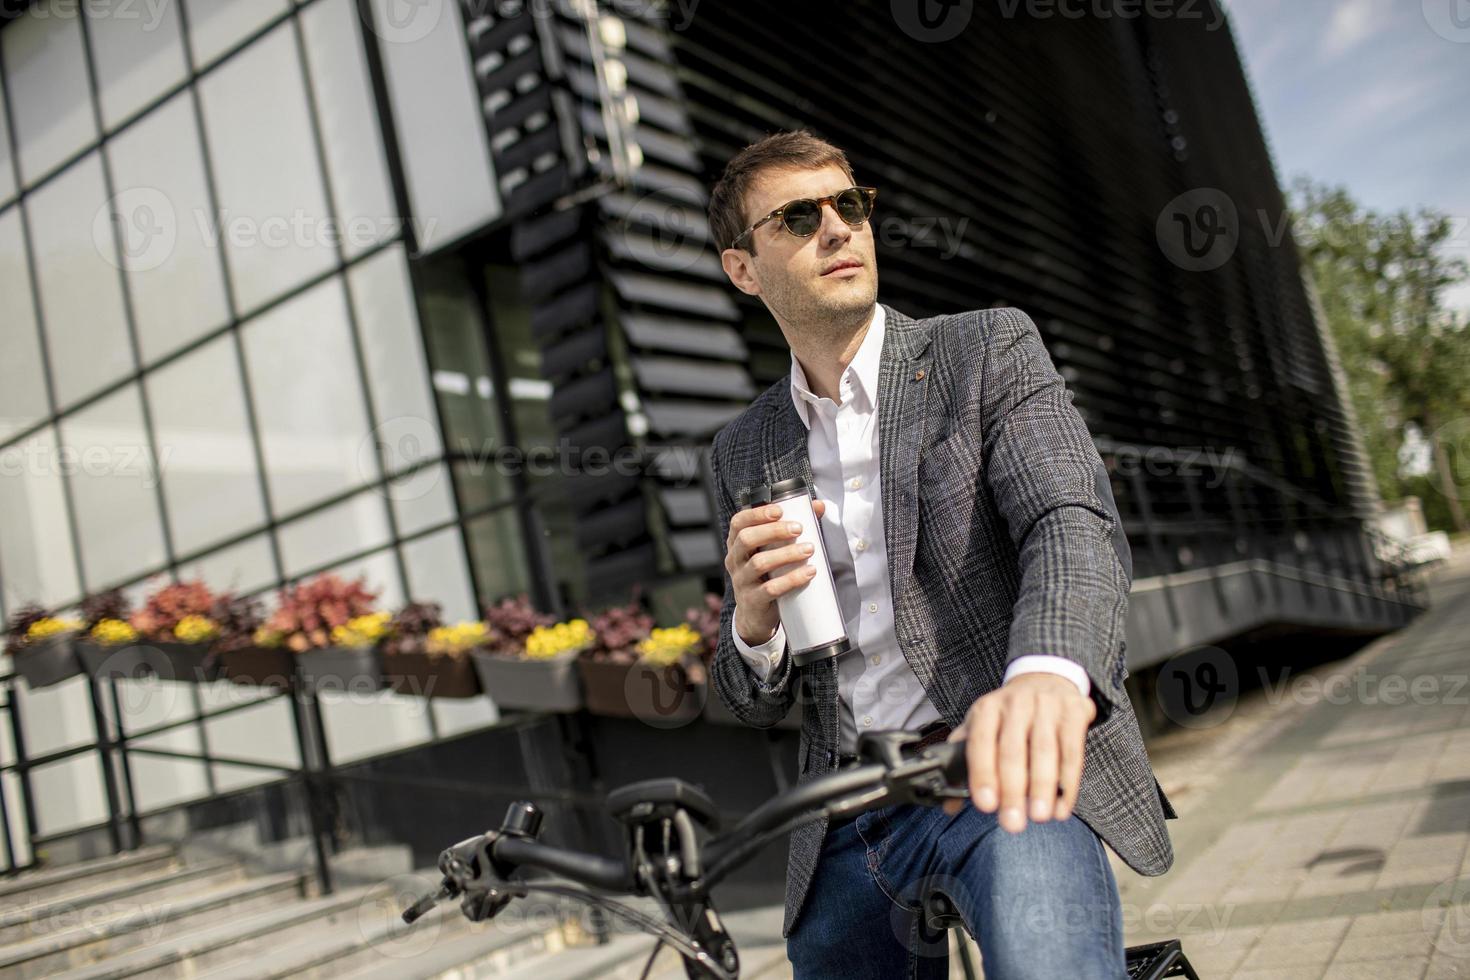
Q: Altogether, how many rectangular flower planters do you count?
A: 9